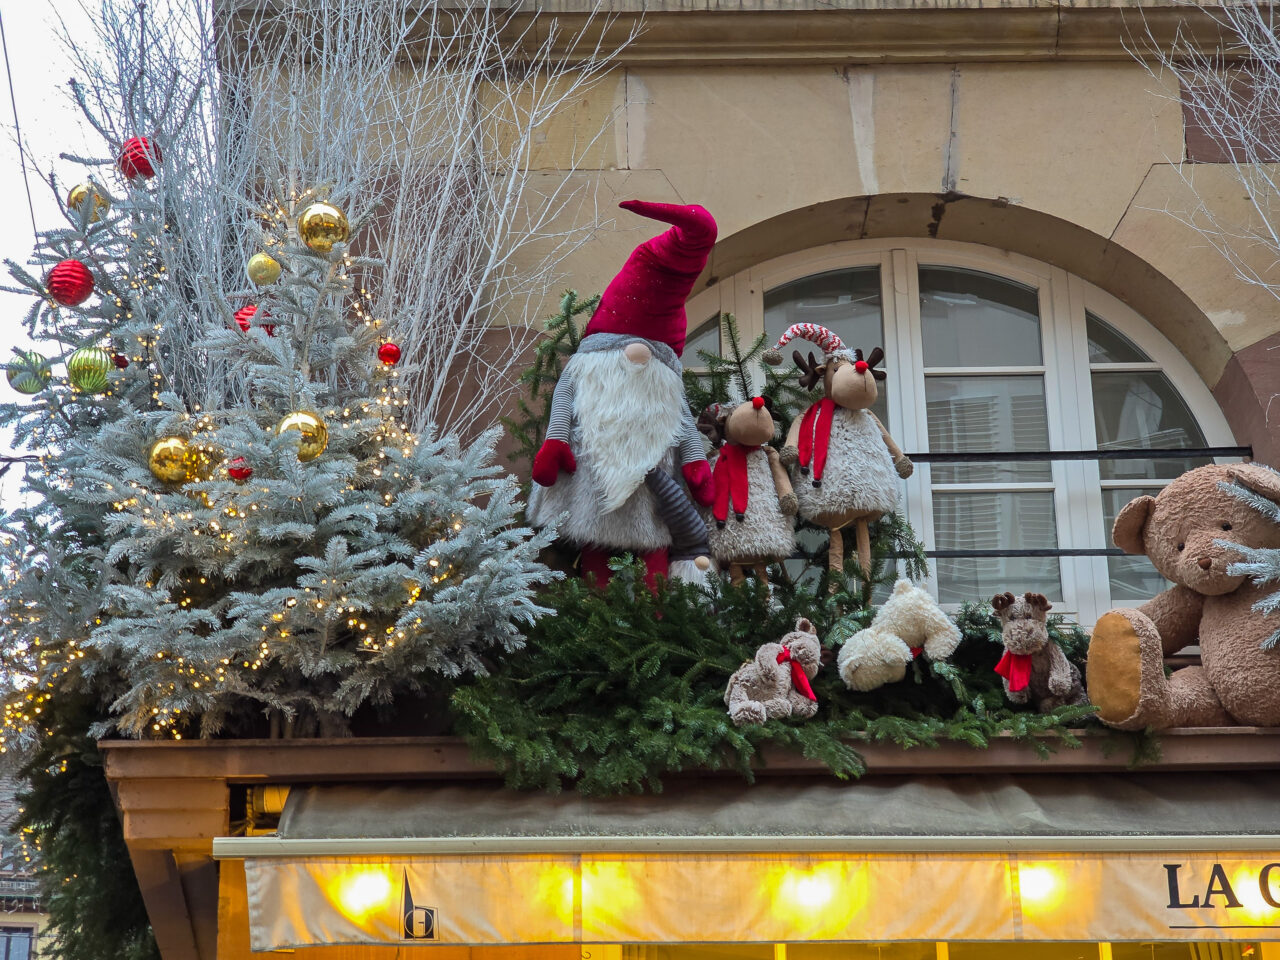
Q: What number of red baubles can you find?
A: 6